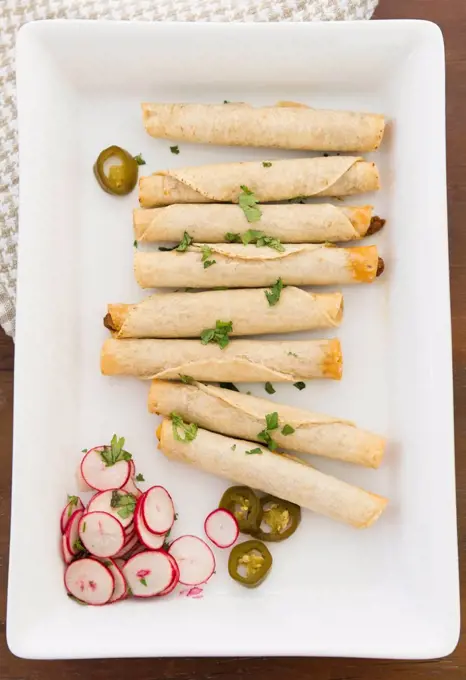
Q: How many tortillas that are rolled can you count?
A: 8